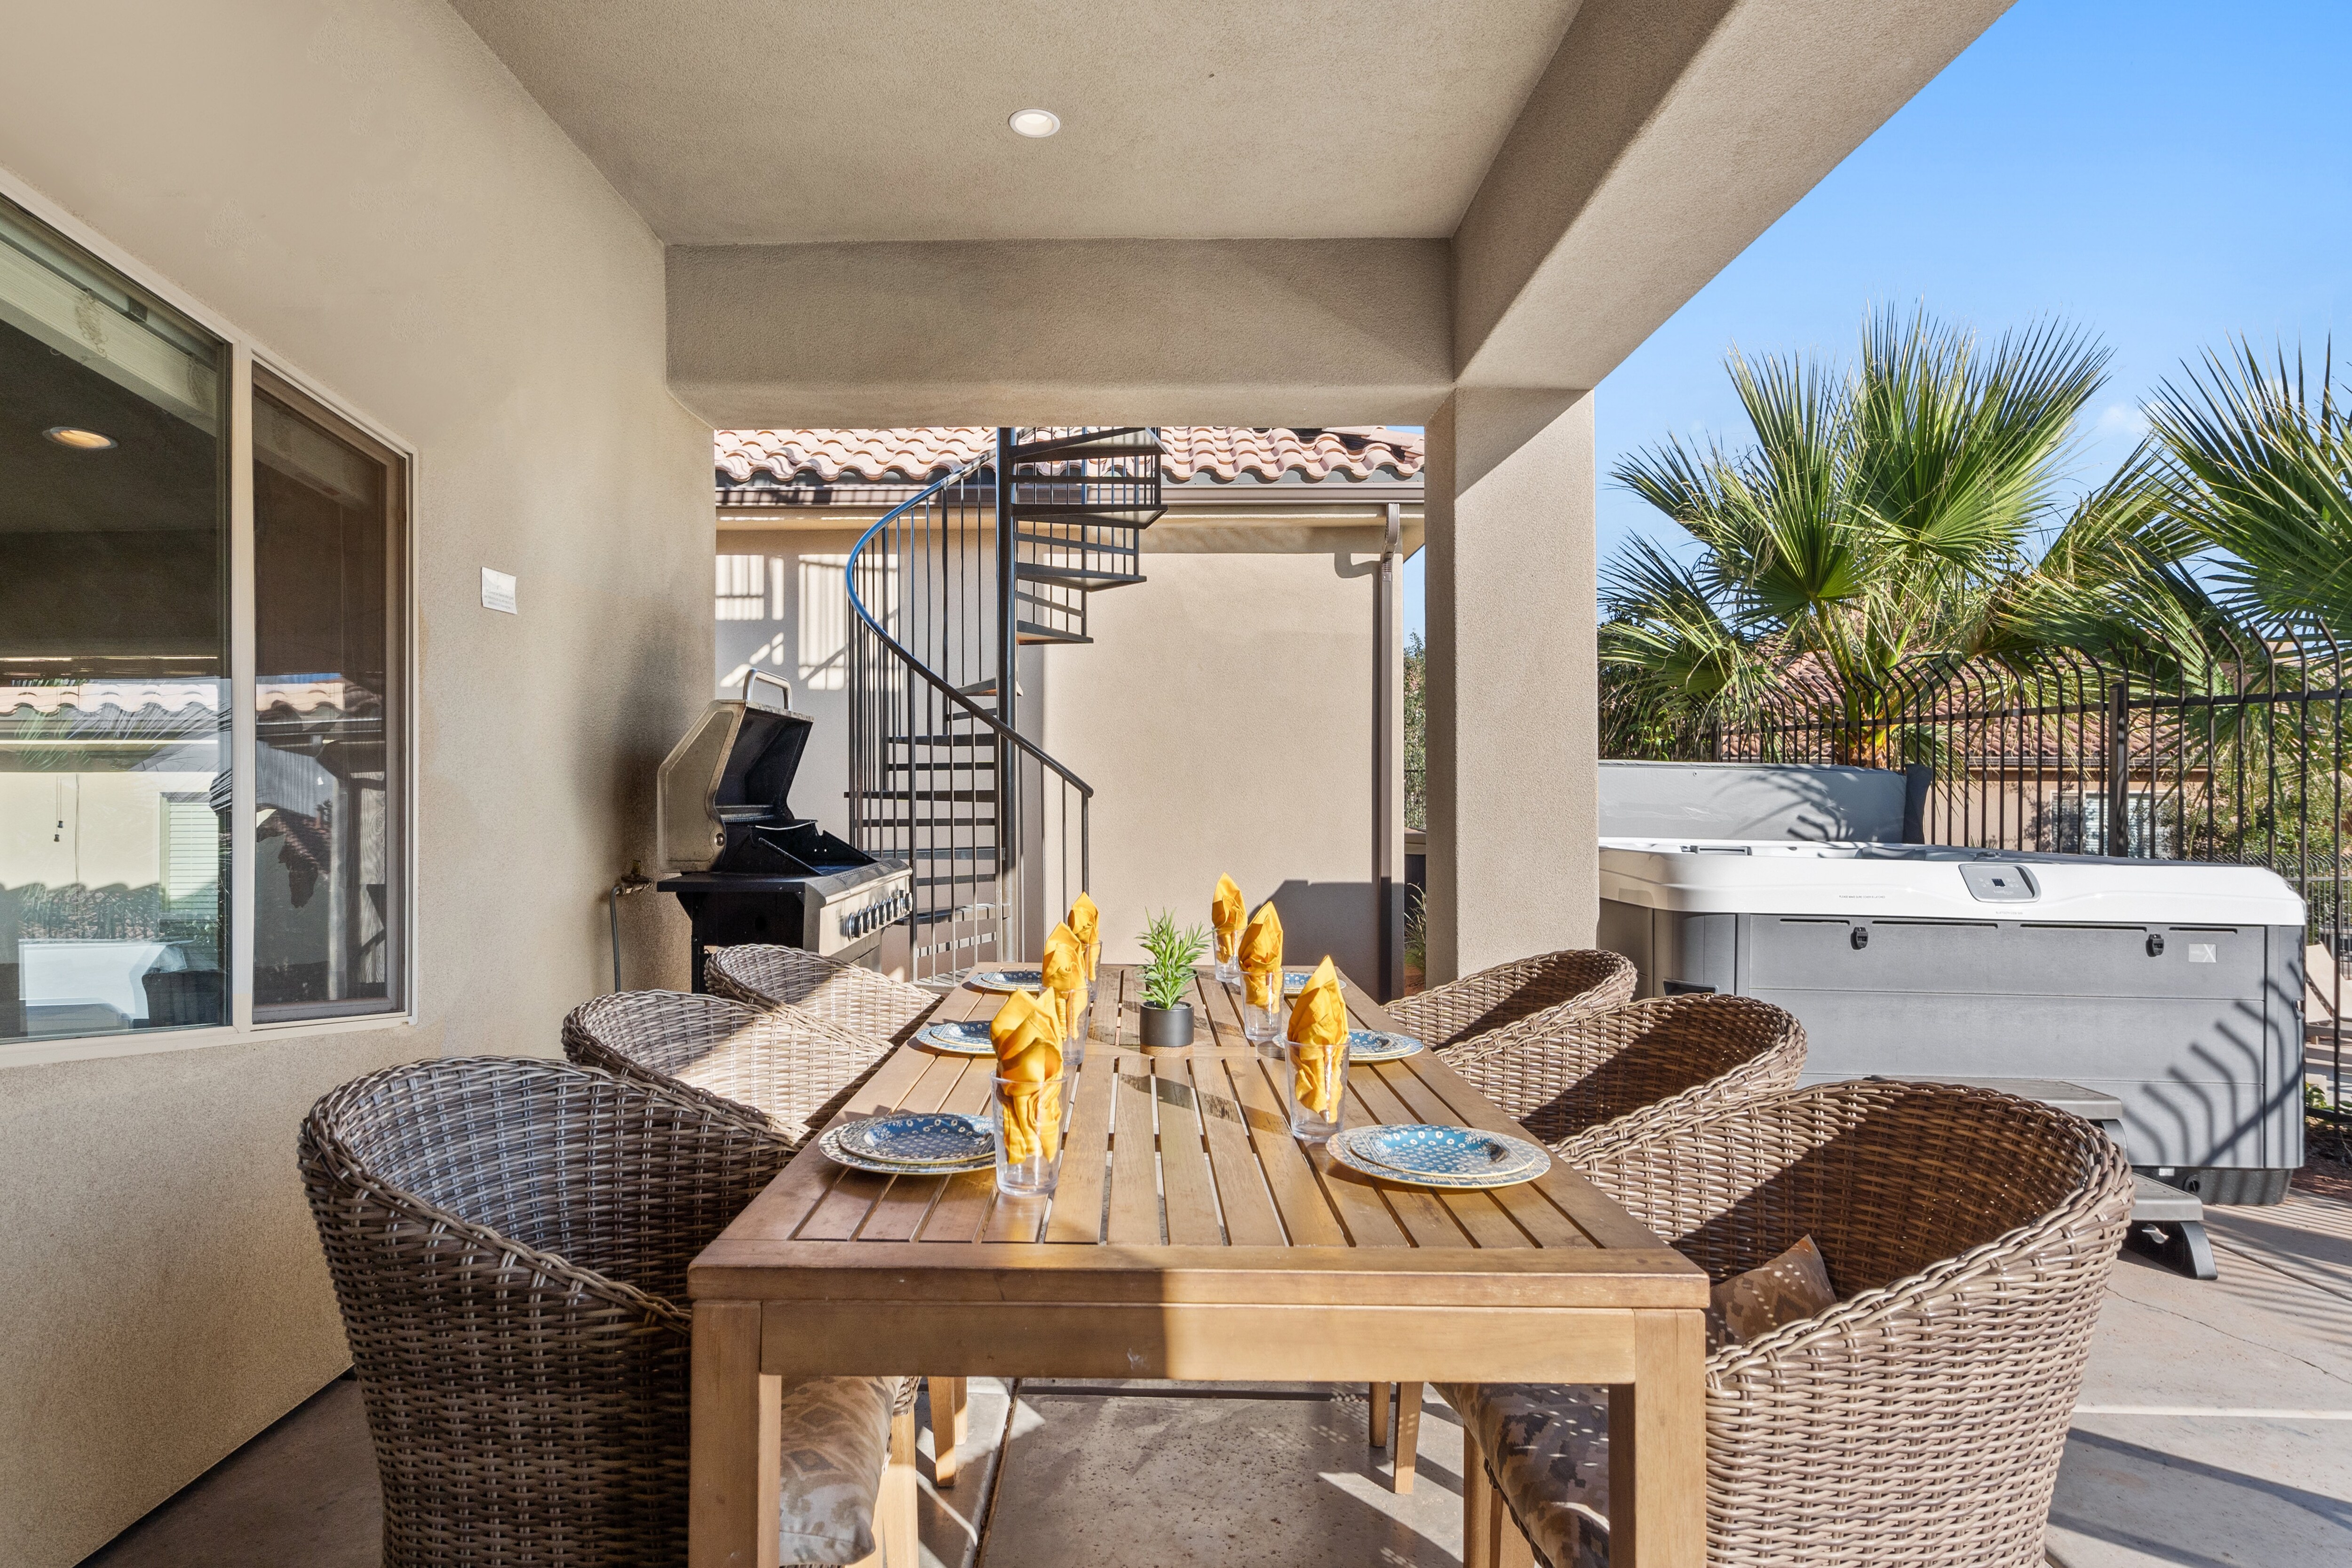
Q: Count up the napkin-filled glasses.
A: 6